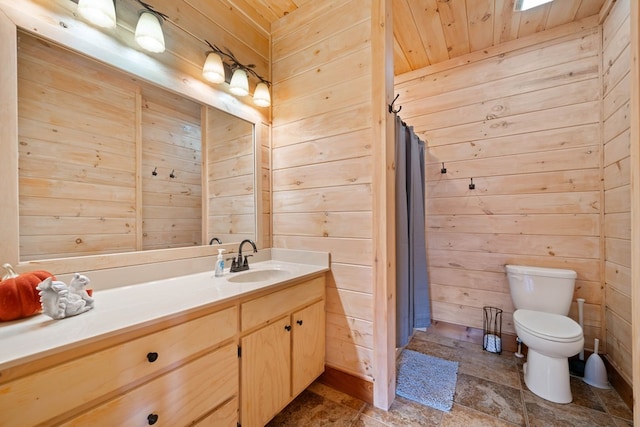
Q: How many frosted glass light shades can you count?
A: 5